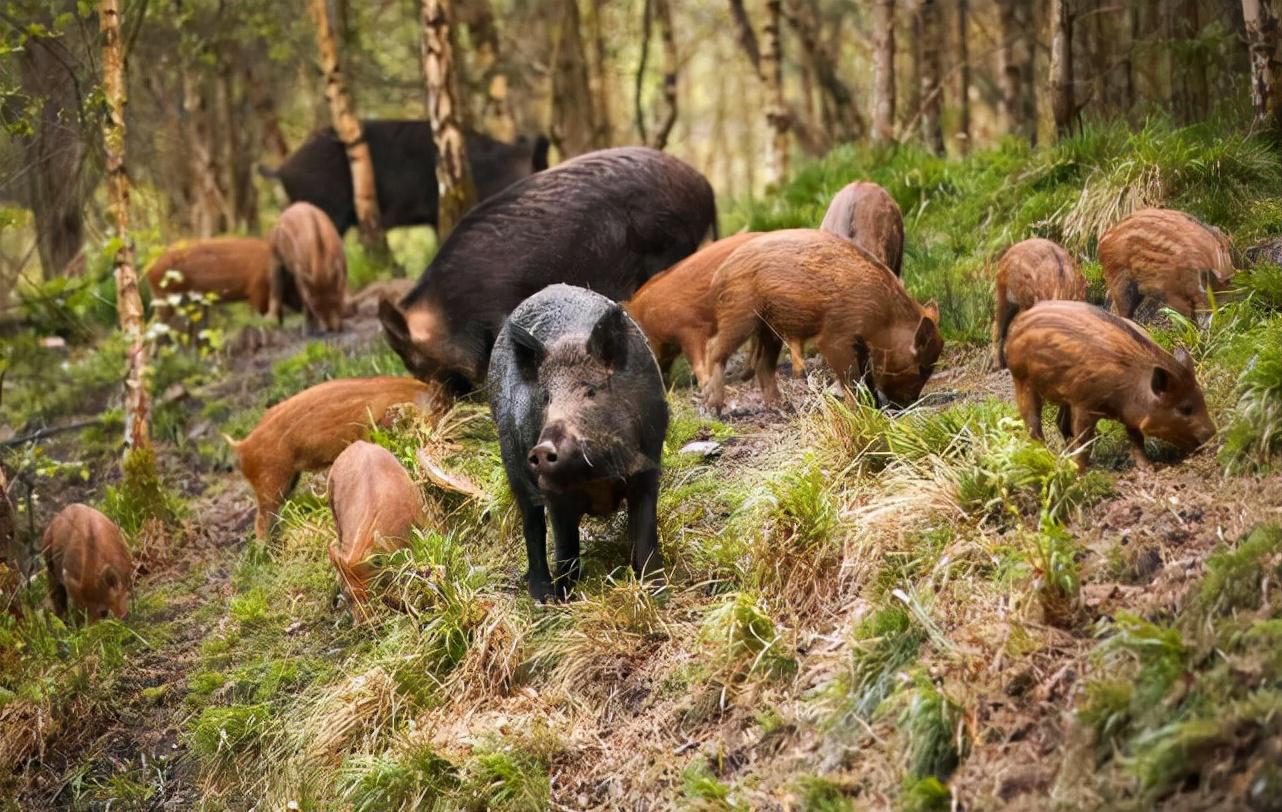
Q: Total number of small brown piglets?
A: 11